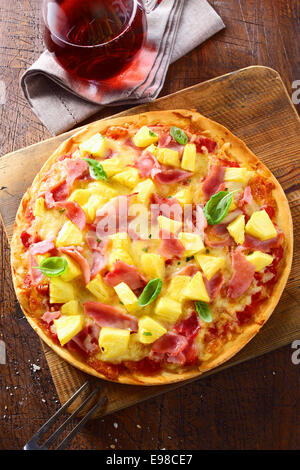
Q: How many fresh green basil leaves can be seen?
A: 6